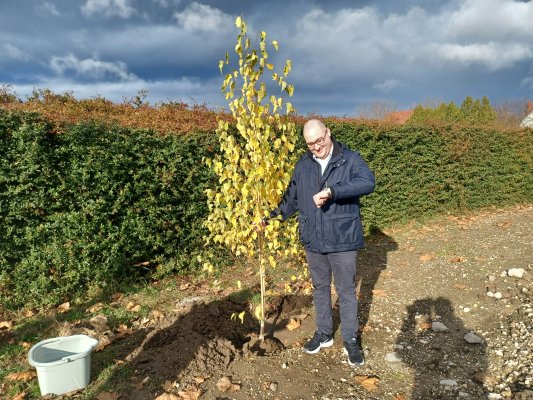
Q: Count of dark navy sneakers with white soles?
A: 2